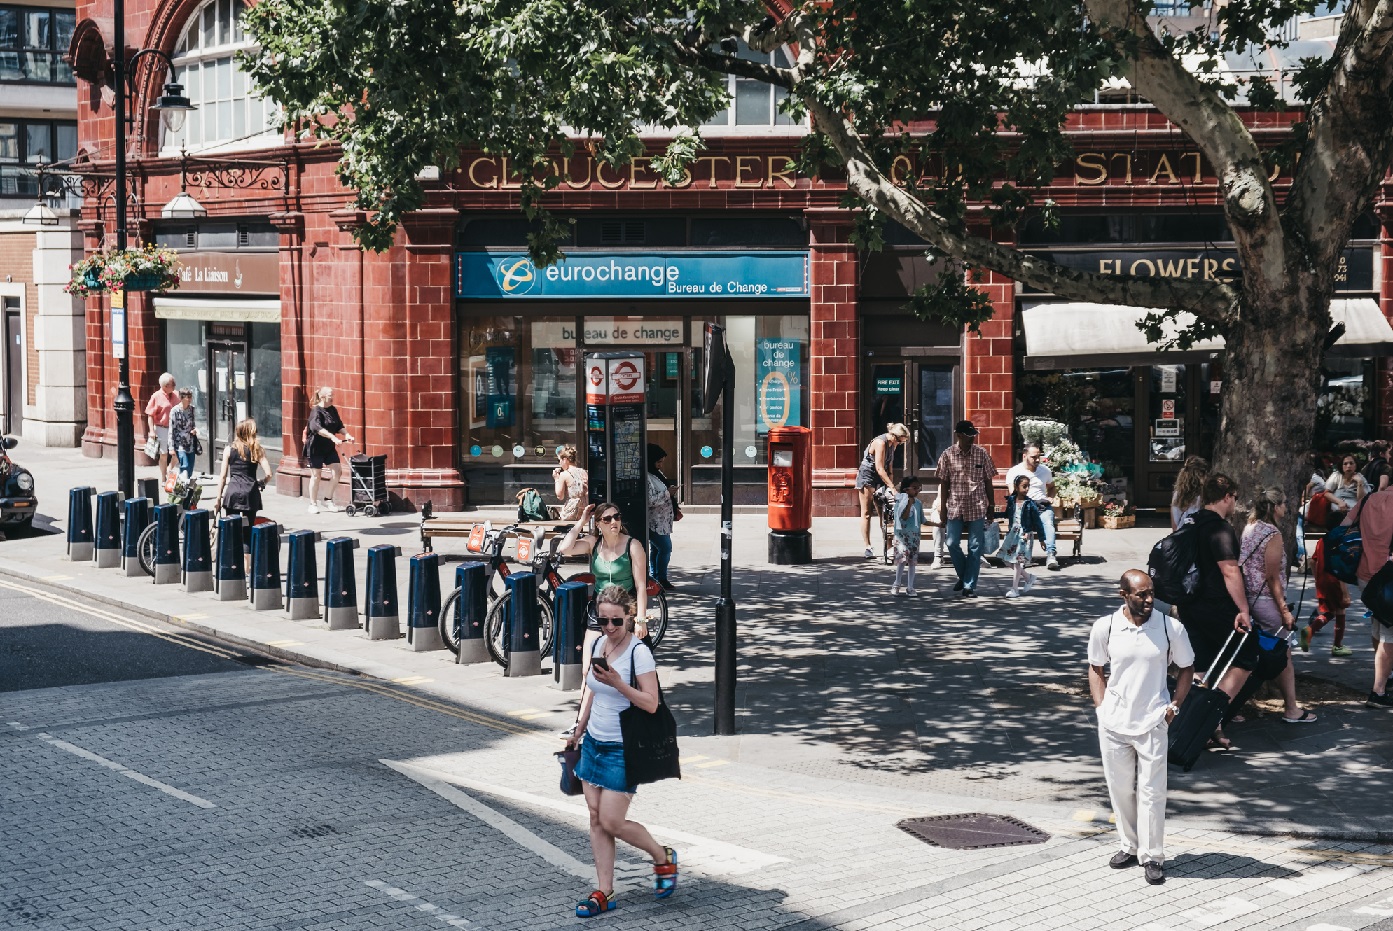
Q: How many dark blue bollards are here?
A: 14